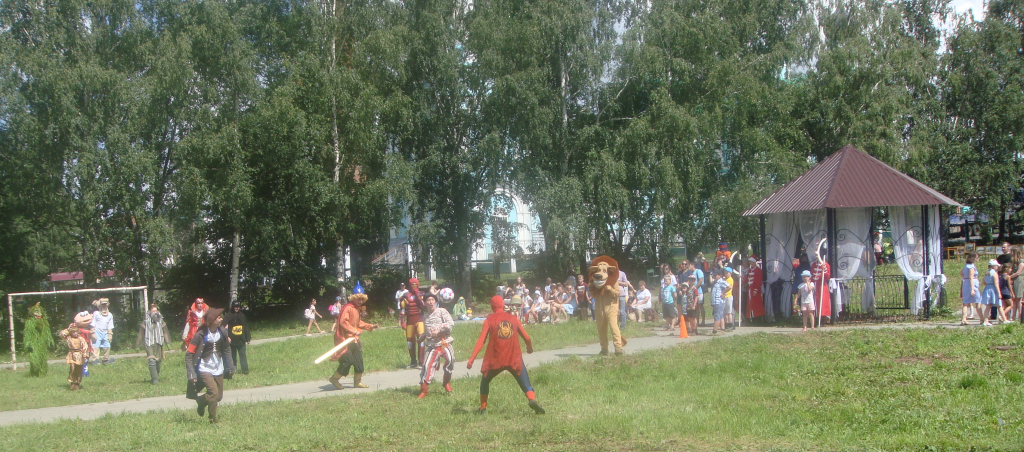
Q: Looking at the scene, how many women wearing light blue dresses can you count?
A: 2